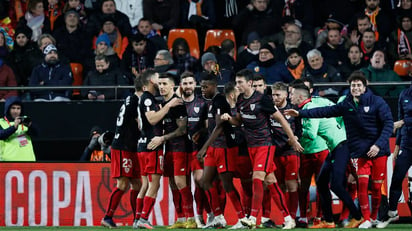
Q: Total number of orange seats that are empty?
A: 4